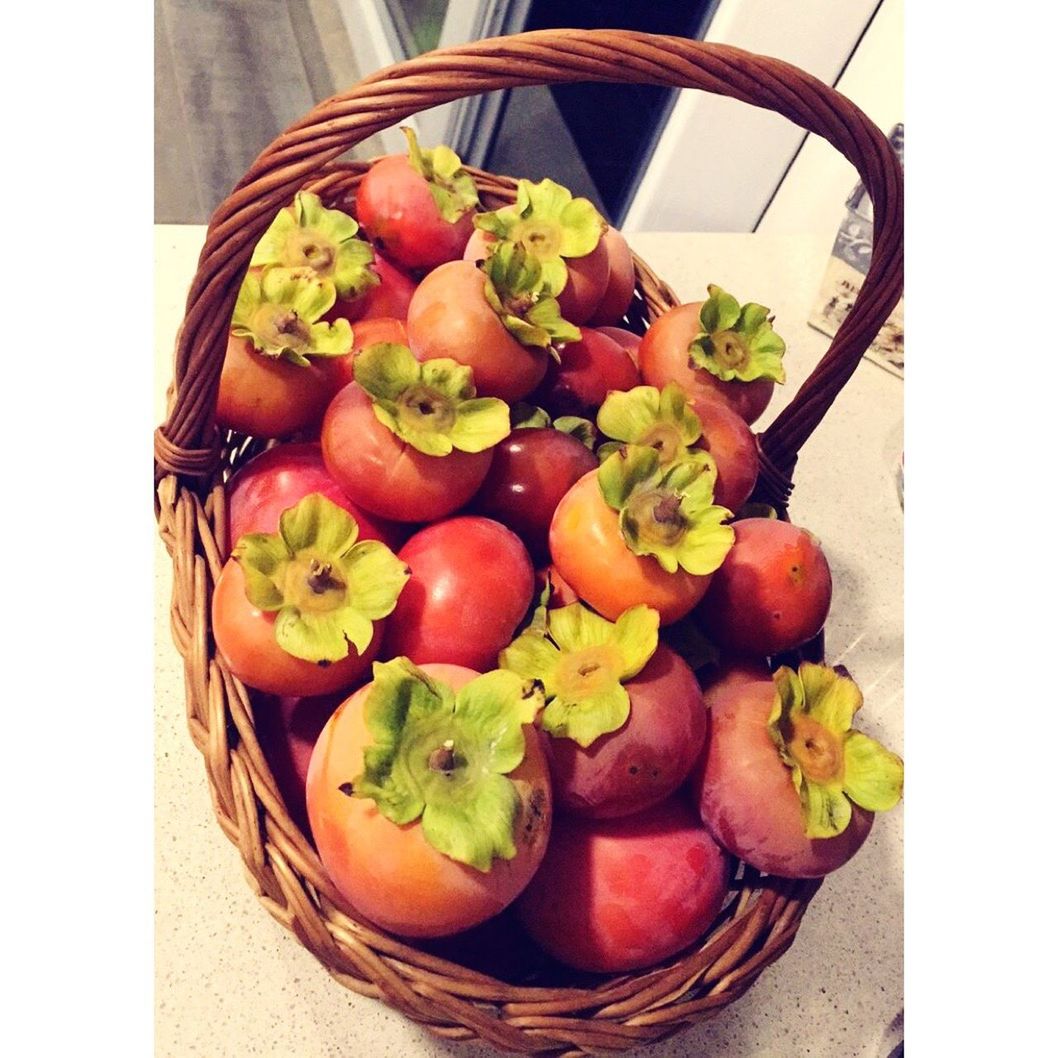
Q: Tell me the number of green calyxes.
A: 13